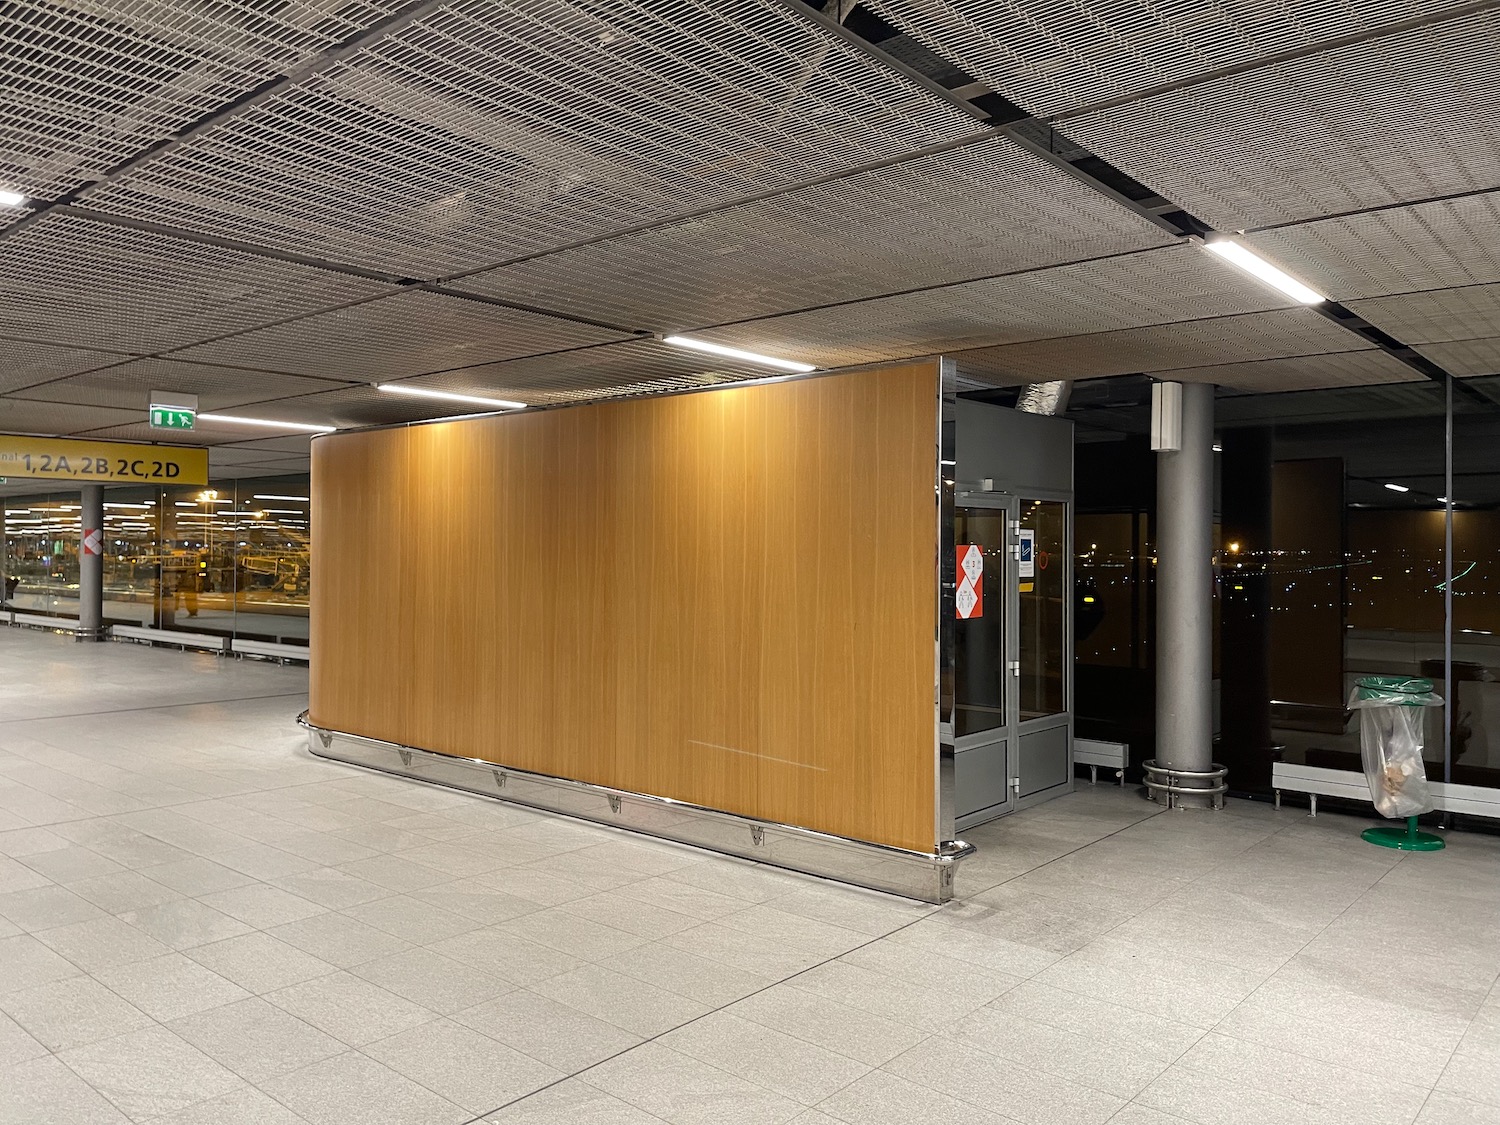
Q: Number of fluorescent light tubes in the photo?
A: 5